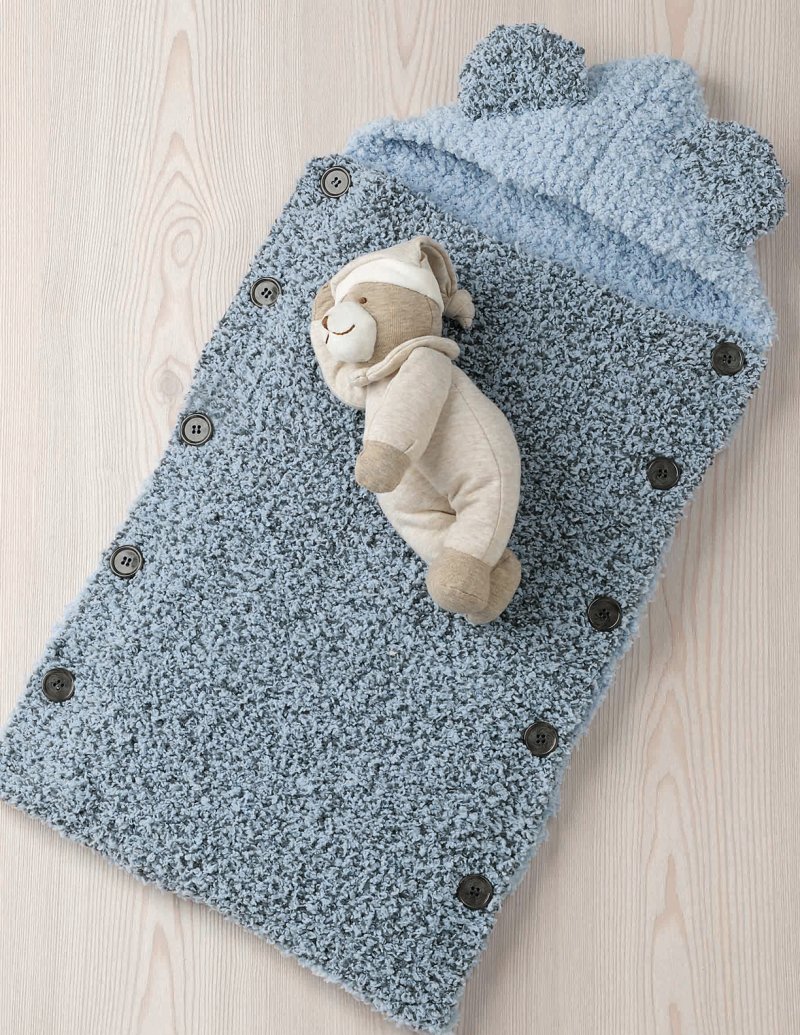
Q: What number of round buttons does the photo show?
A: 10